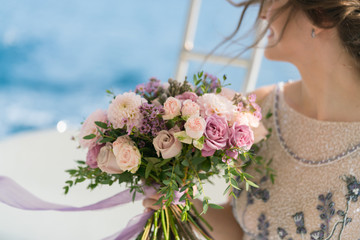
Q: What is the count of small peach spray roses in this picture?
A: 3